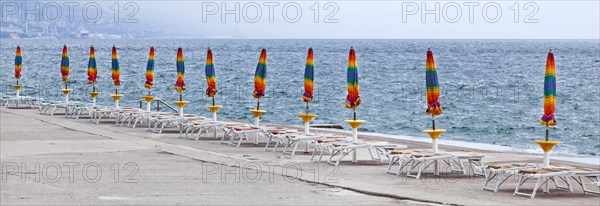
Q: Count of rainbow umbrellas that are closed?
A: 12